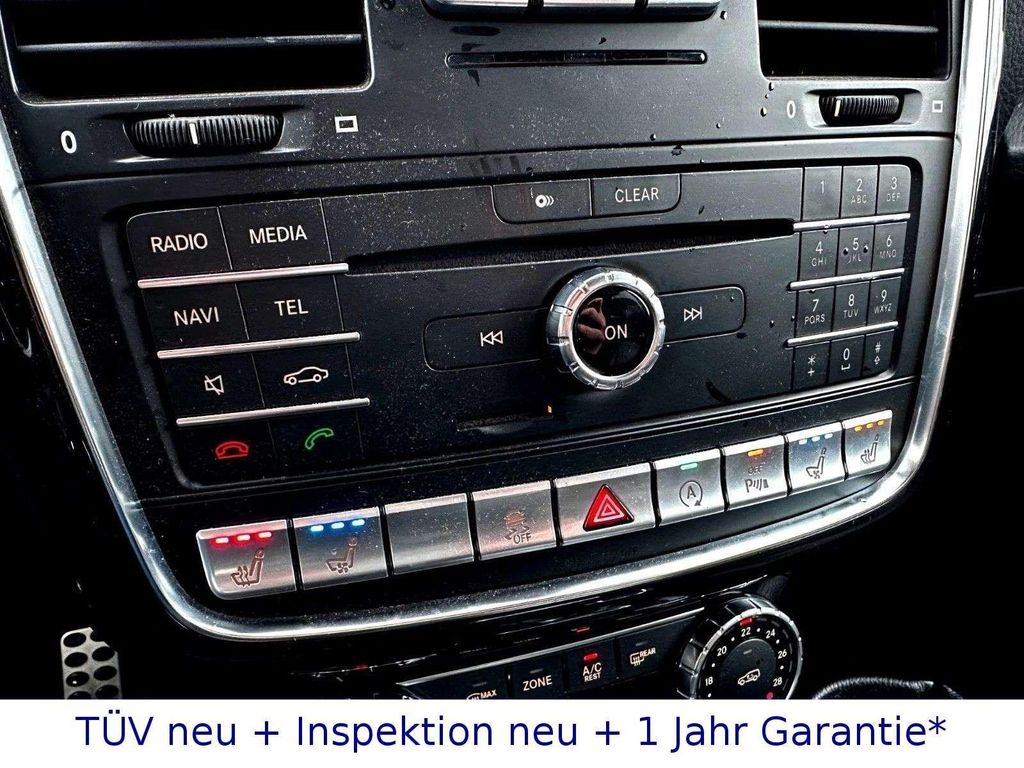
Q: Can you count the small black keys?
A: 12